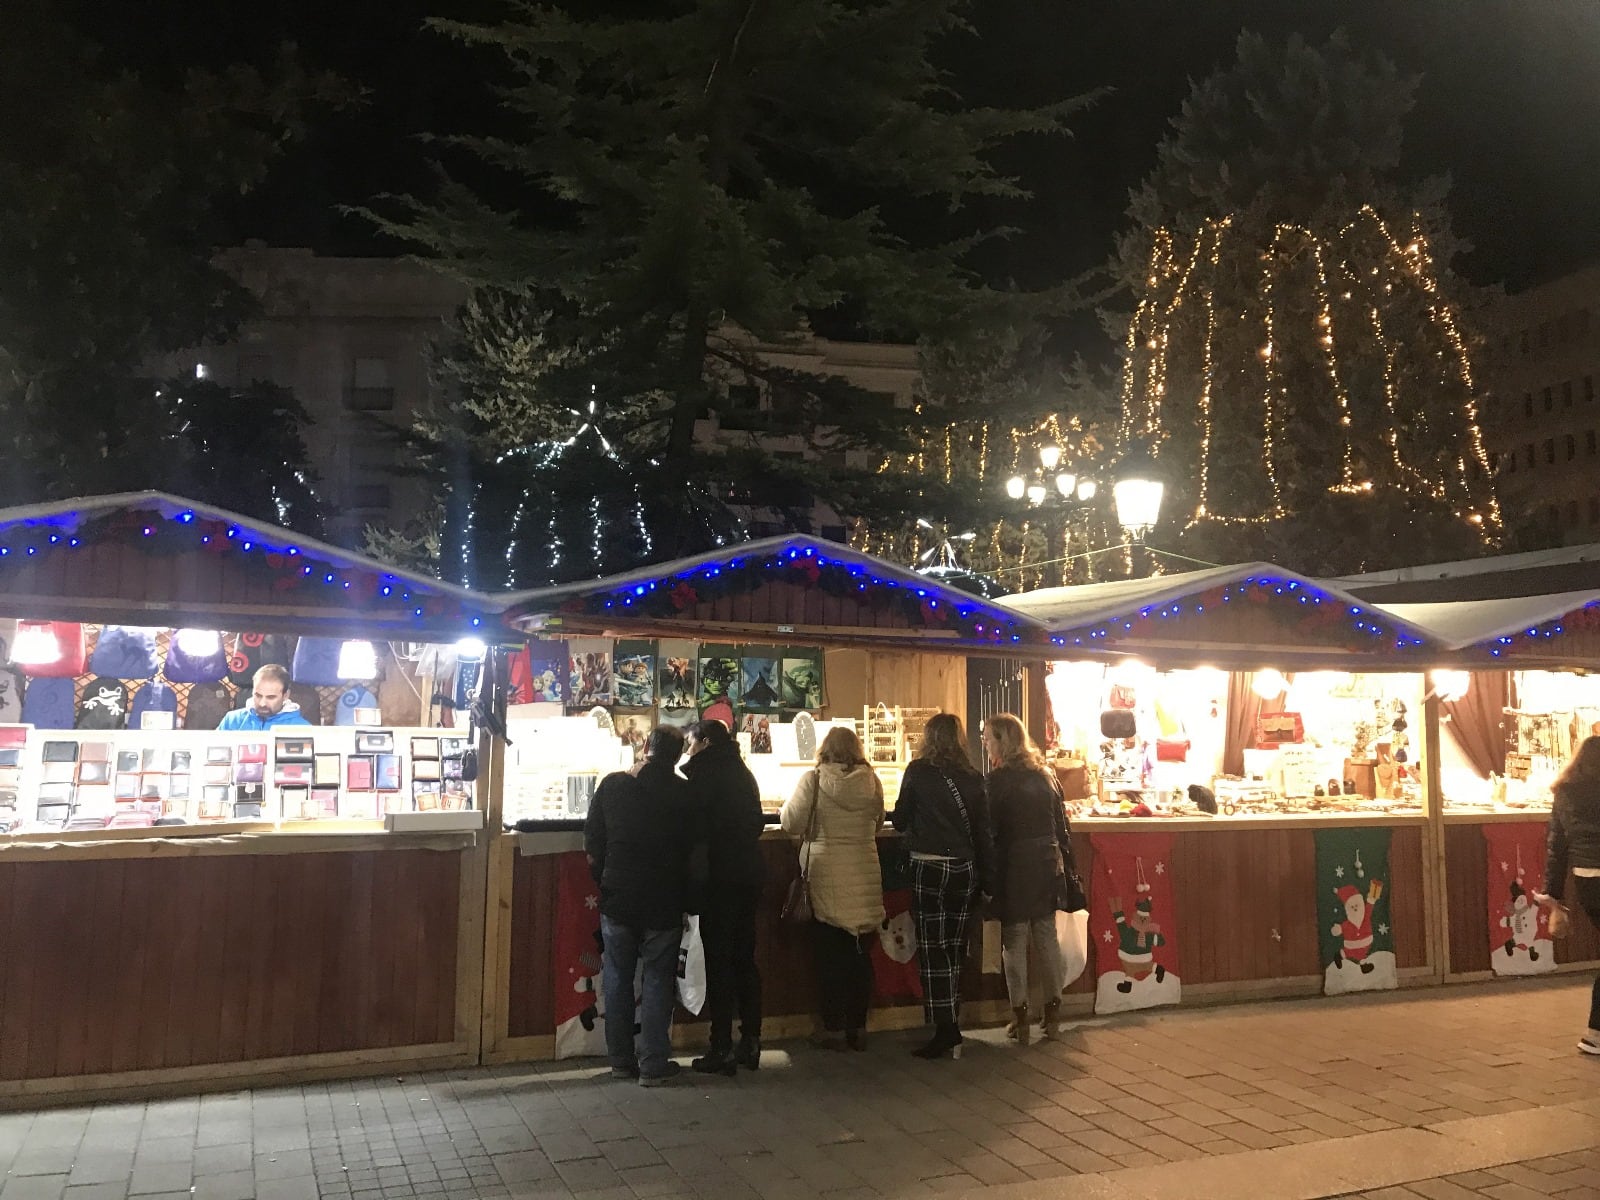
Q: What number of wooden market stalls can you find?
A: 4